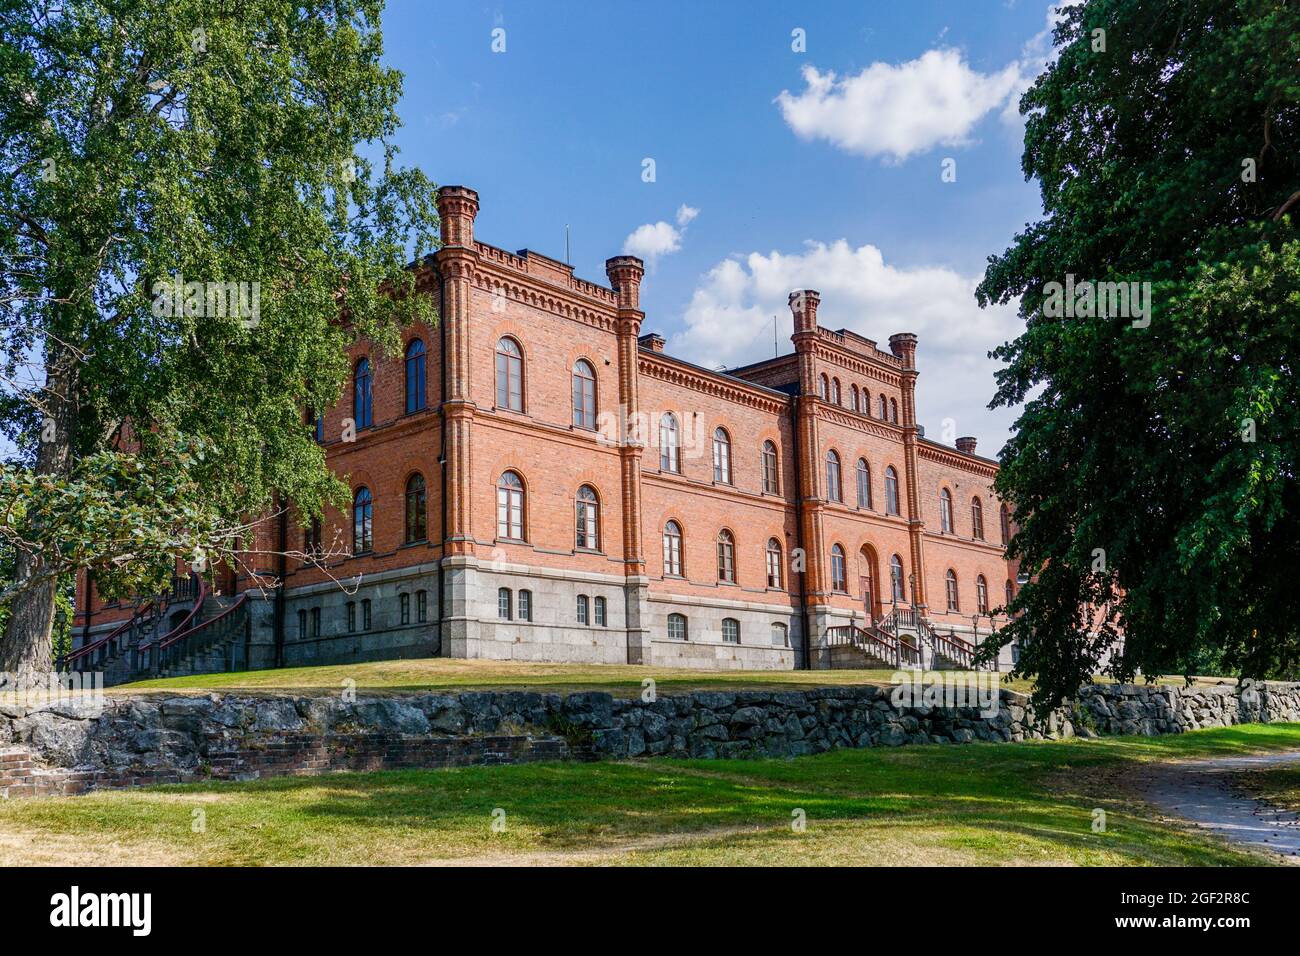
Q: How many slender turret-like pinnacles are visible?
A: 4